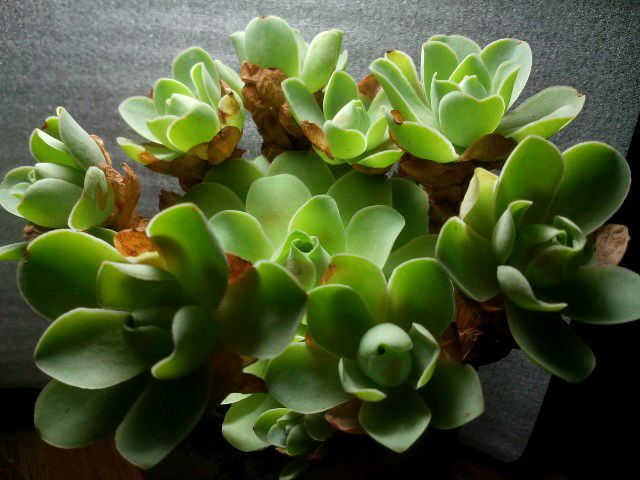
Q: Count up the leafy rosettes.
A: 10